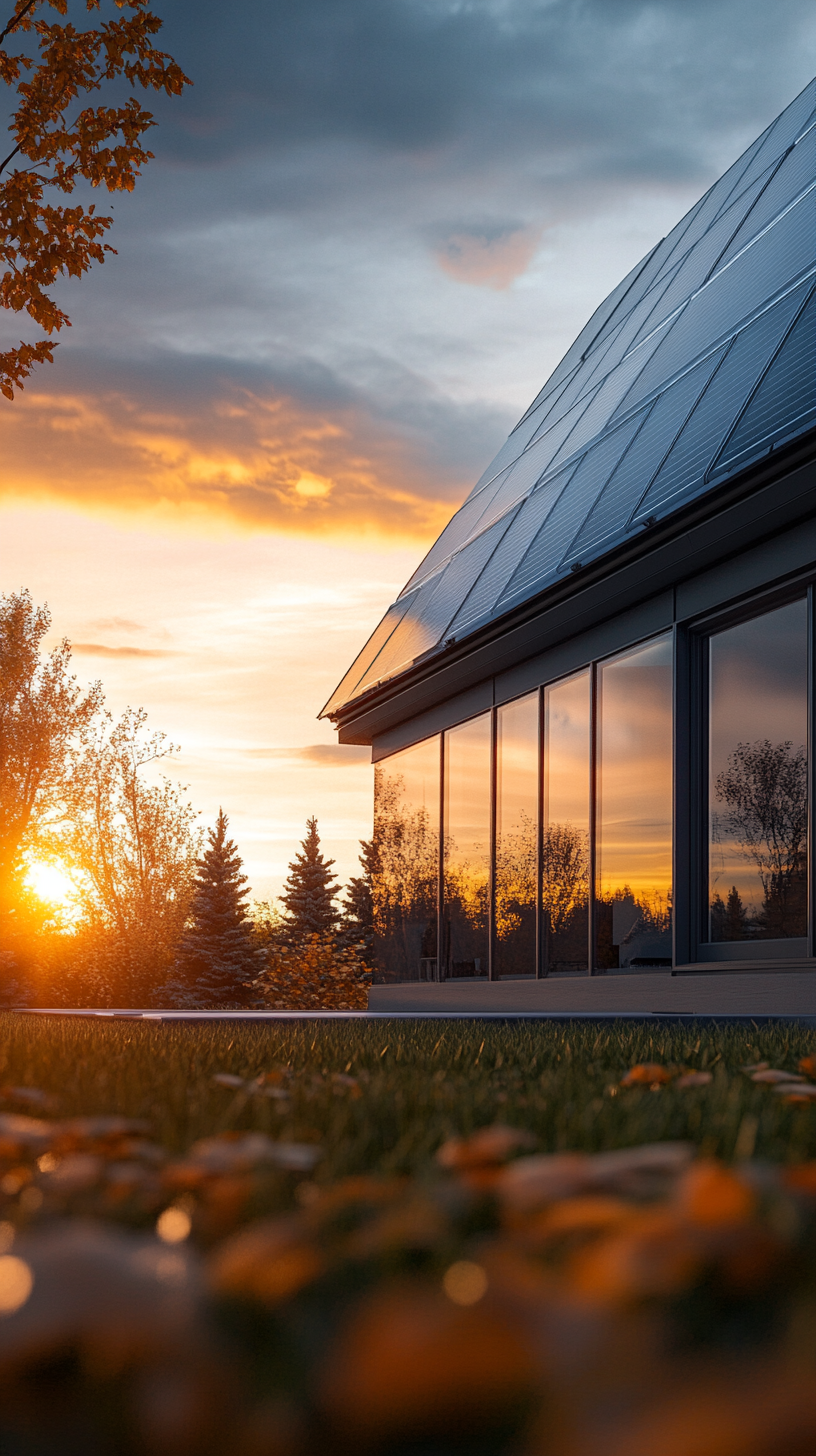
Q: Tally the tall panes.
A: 6